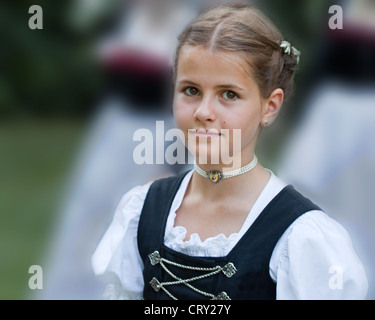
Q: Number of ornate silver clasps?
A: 4